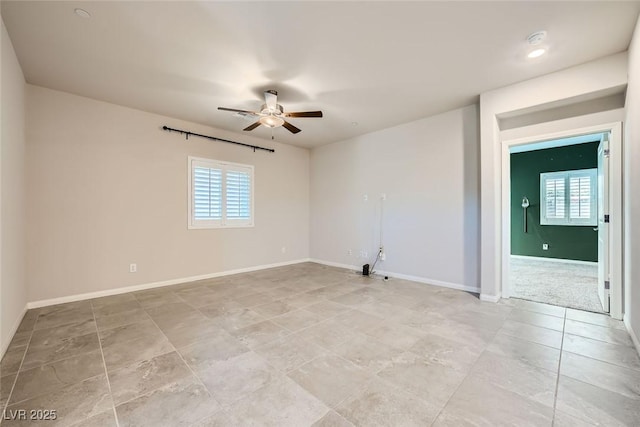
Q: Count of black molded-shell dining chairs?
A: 0